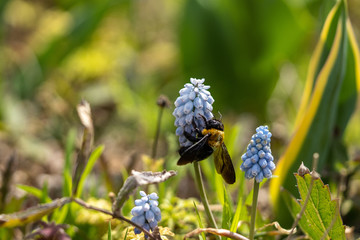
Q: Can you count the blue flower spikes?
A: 3